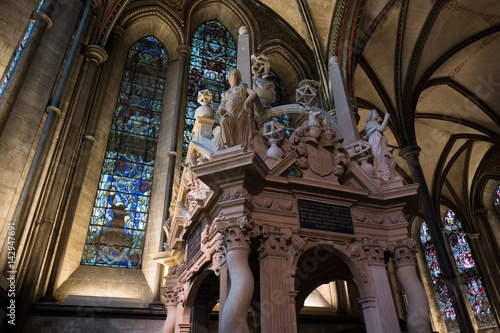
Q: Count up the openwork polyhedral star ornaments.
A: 5